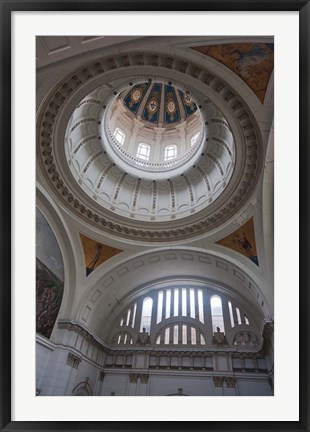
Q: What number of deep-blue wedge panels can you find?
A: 4